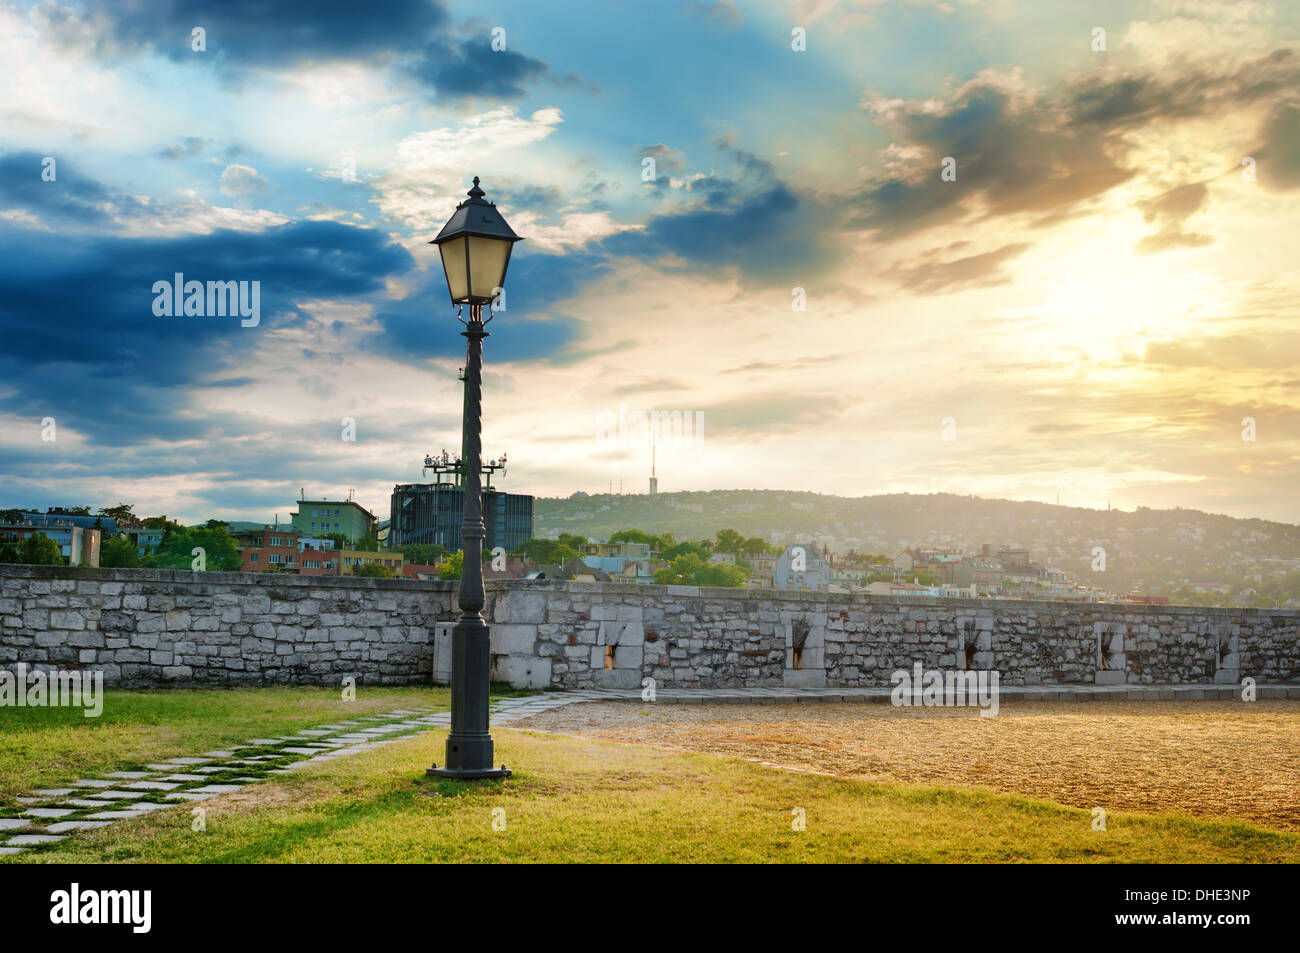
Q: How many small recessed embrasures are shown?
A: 5